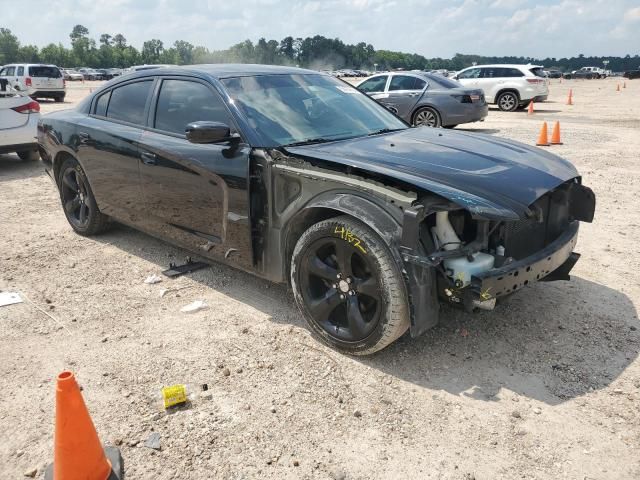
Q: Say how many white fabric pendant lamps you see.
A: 0